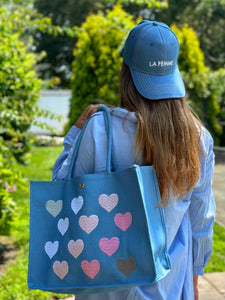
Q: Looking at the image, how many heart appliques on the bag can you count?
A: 12